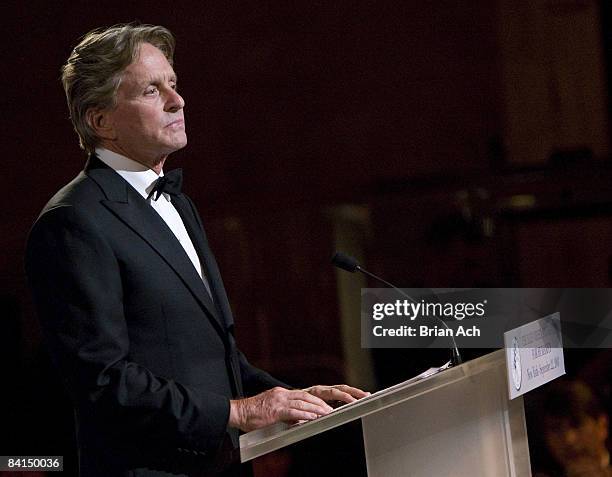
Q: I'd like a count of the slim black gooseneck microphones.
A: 1